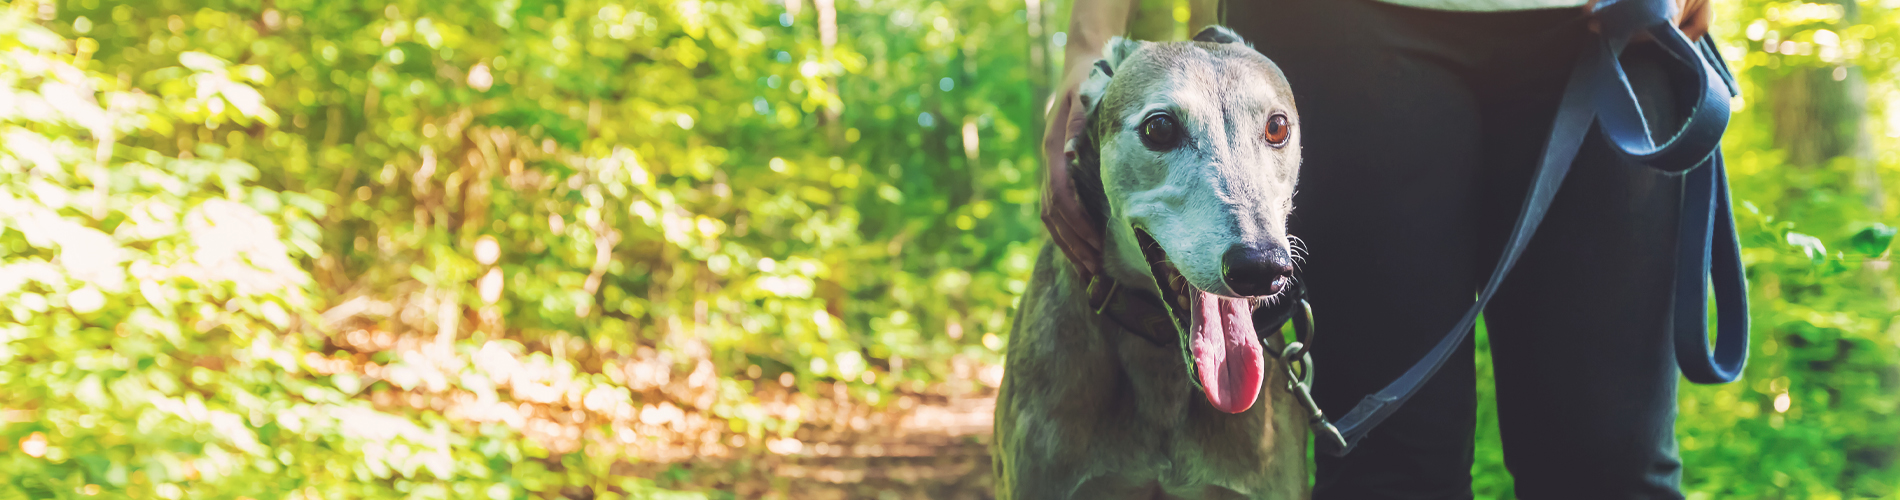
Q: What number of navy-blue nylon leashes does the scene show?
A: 1